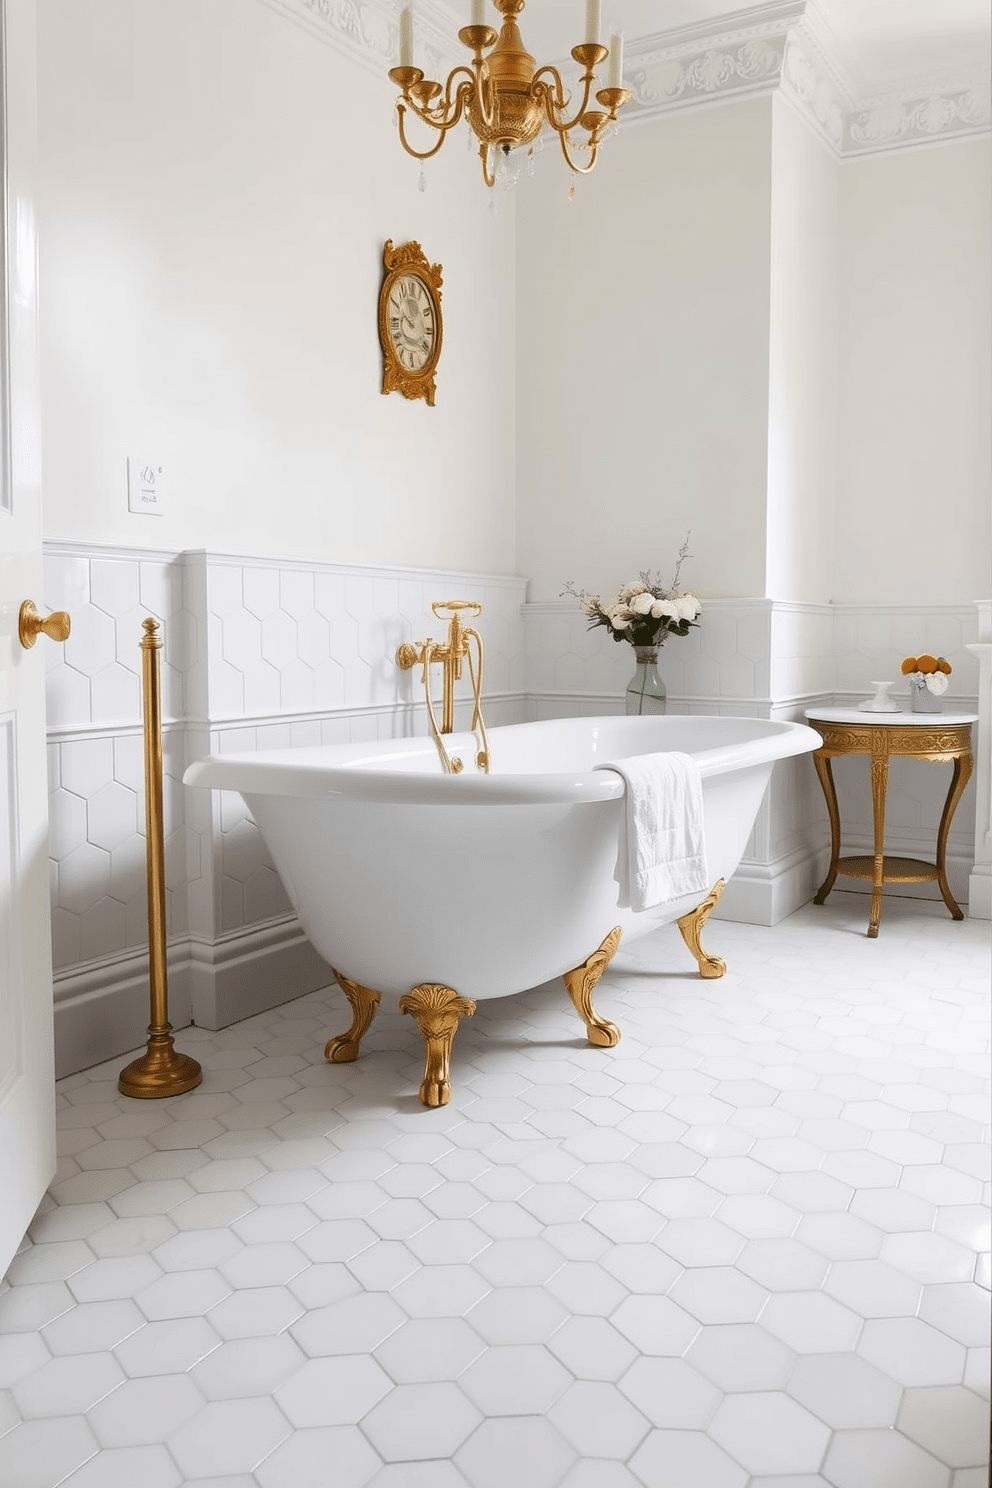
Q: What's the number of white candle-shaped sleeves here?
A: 4